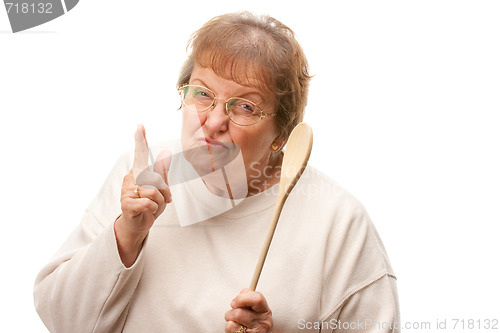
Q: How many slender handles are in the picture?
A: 1